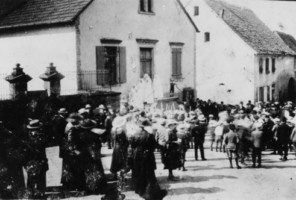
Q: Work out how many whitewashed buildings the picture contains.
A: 2